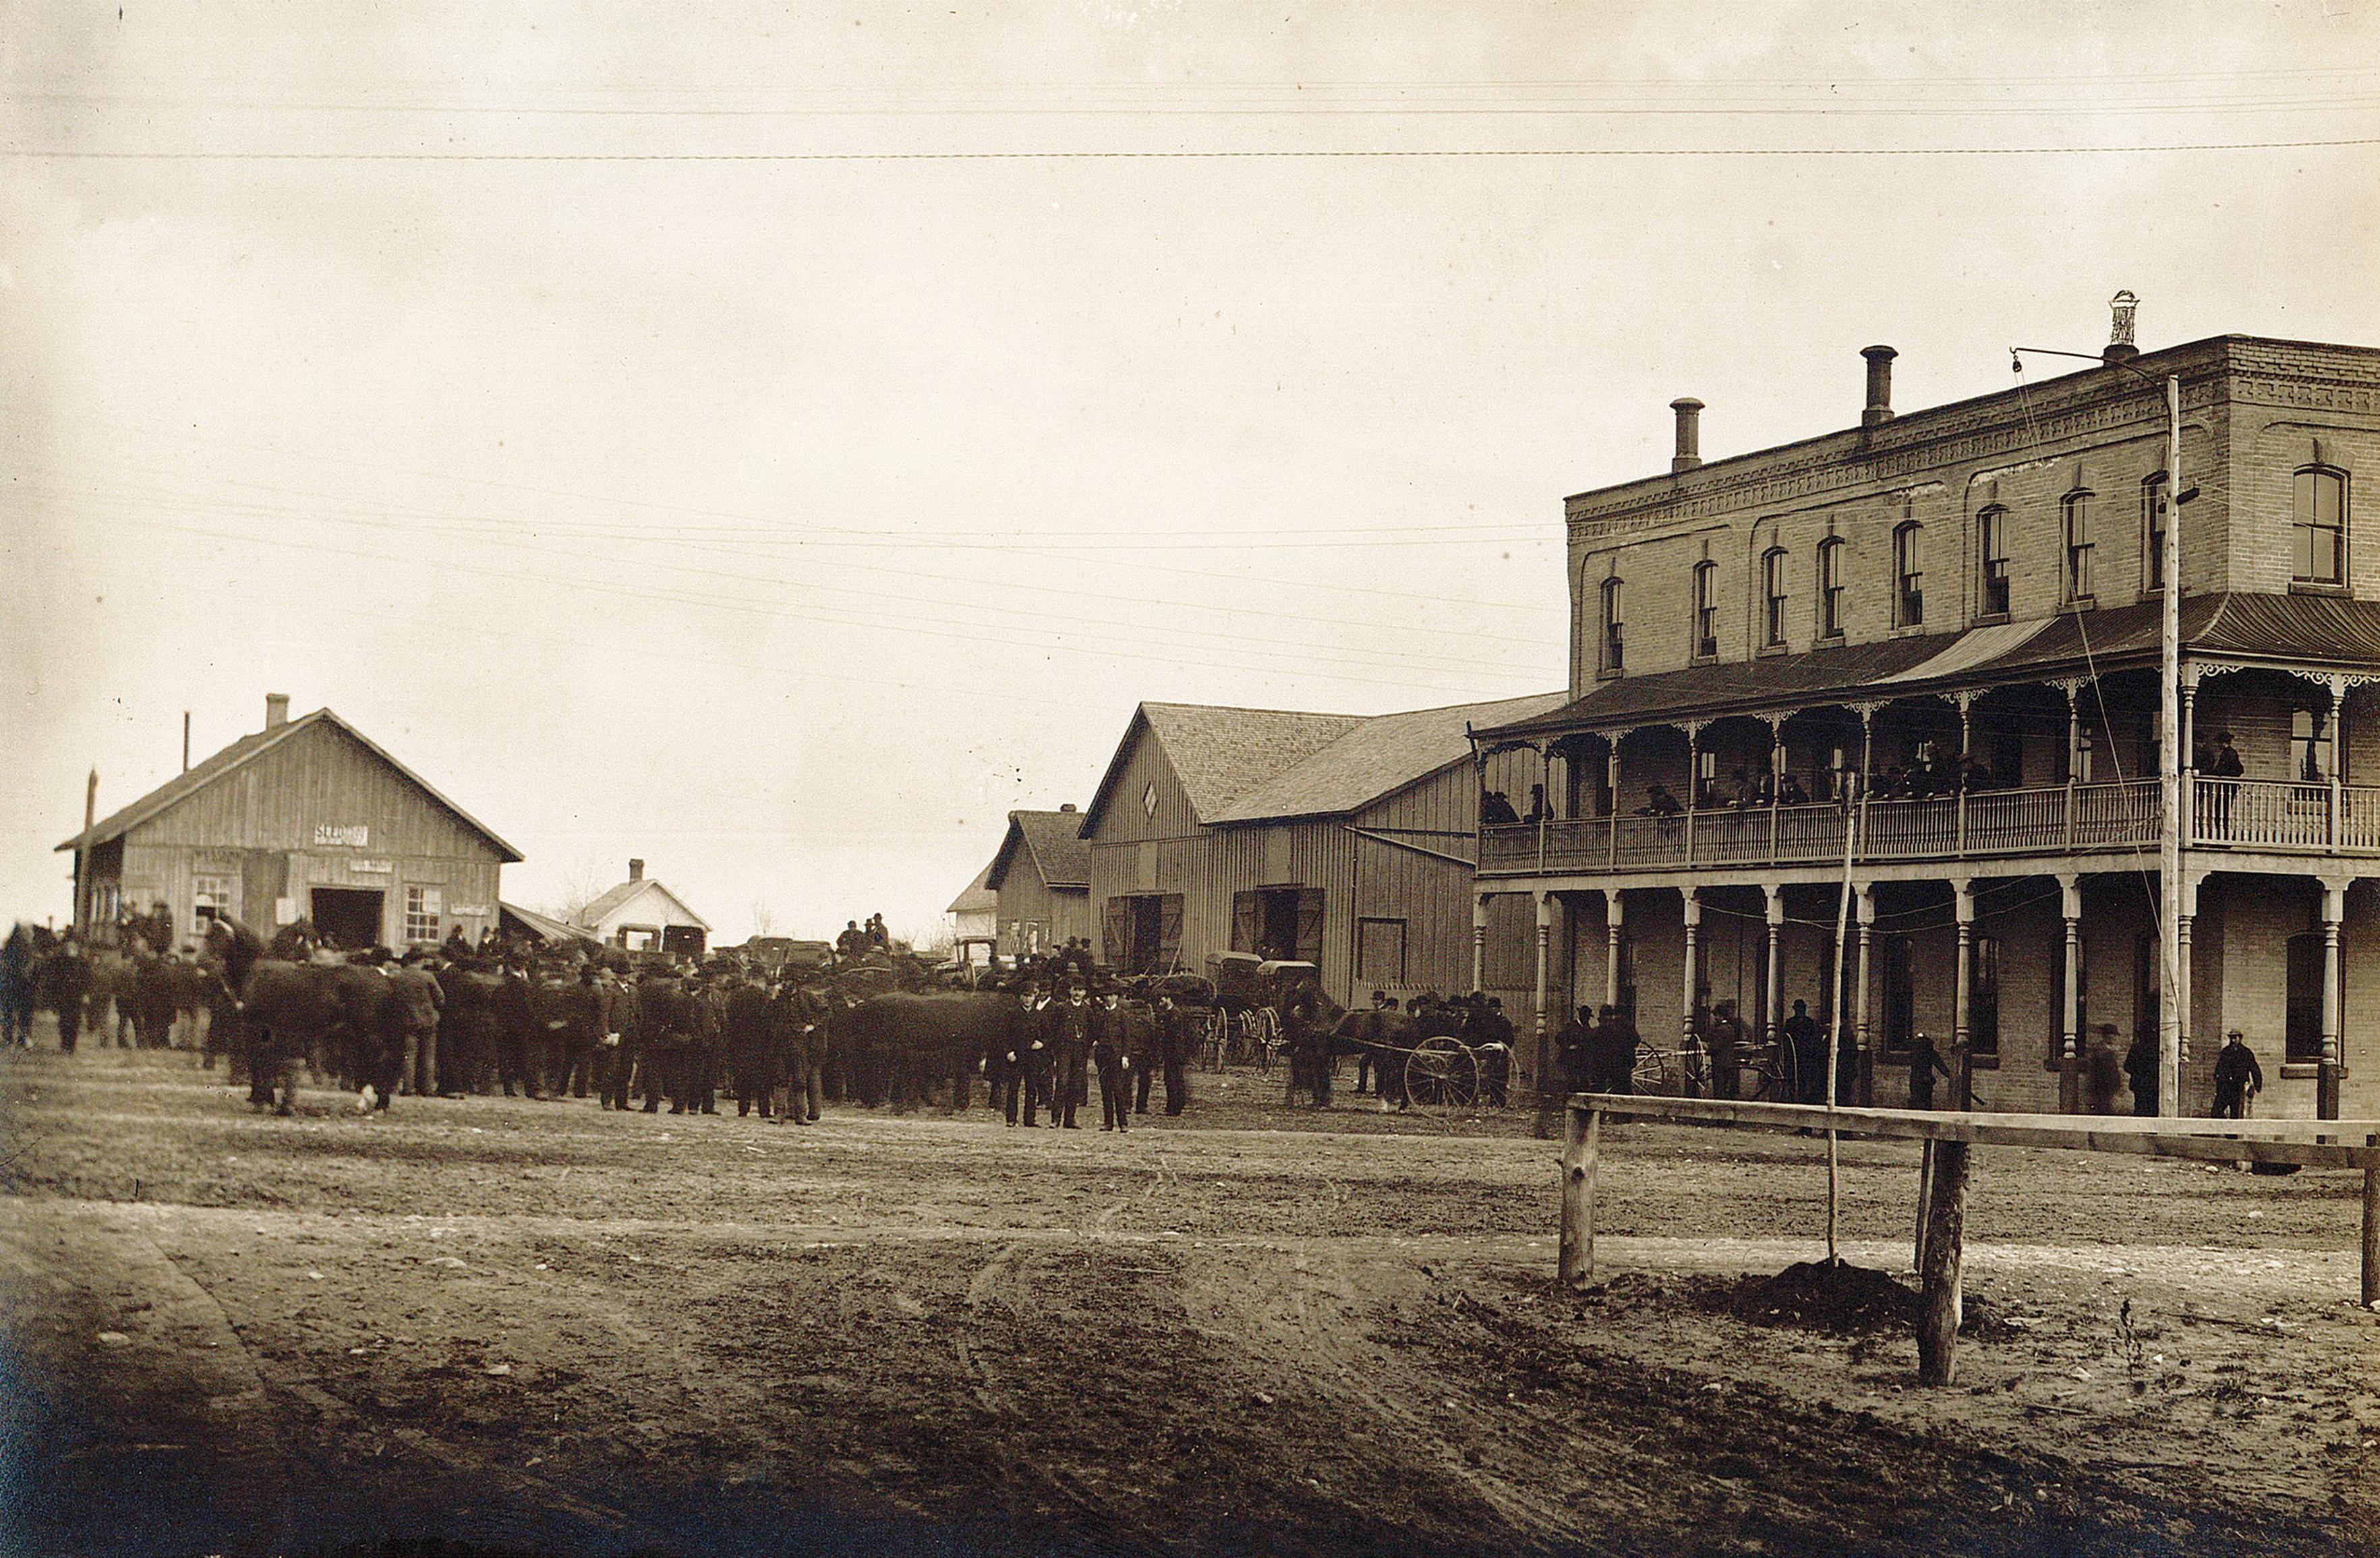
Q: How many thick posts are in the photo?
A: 3